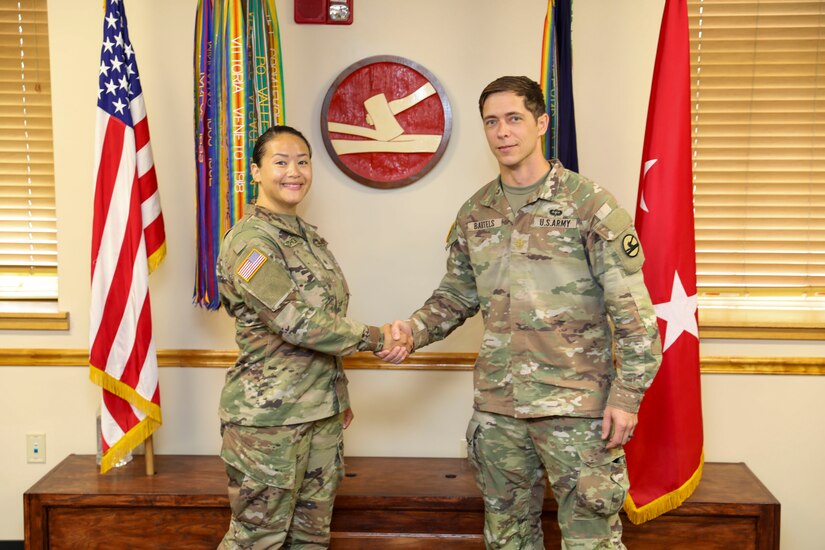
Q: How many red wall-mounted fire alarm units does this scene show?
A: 1